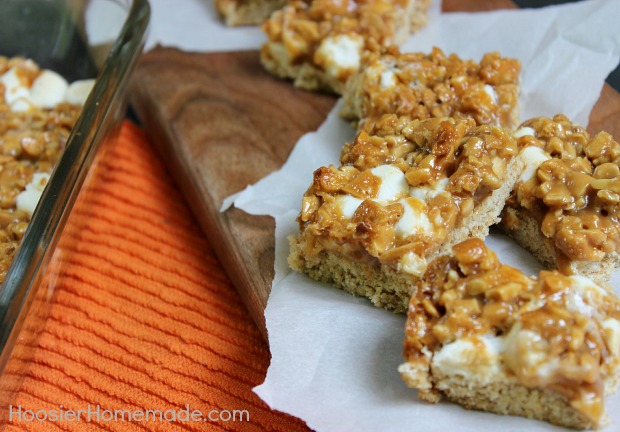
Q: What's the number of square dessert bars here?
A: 6